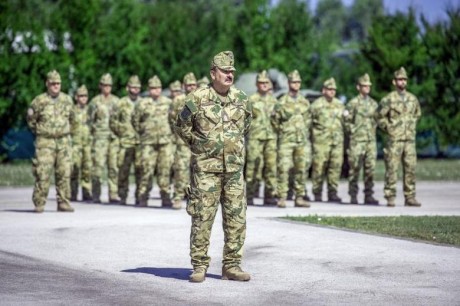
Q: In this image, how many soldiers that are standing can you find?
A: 14